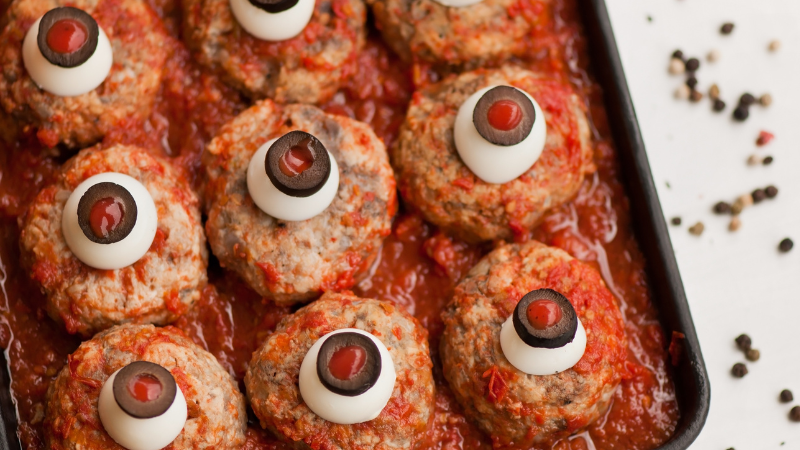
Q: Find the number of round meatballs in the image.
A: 9